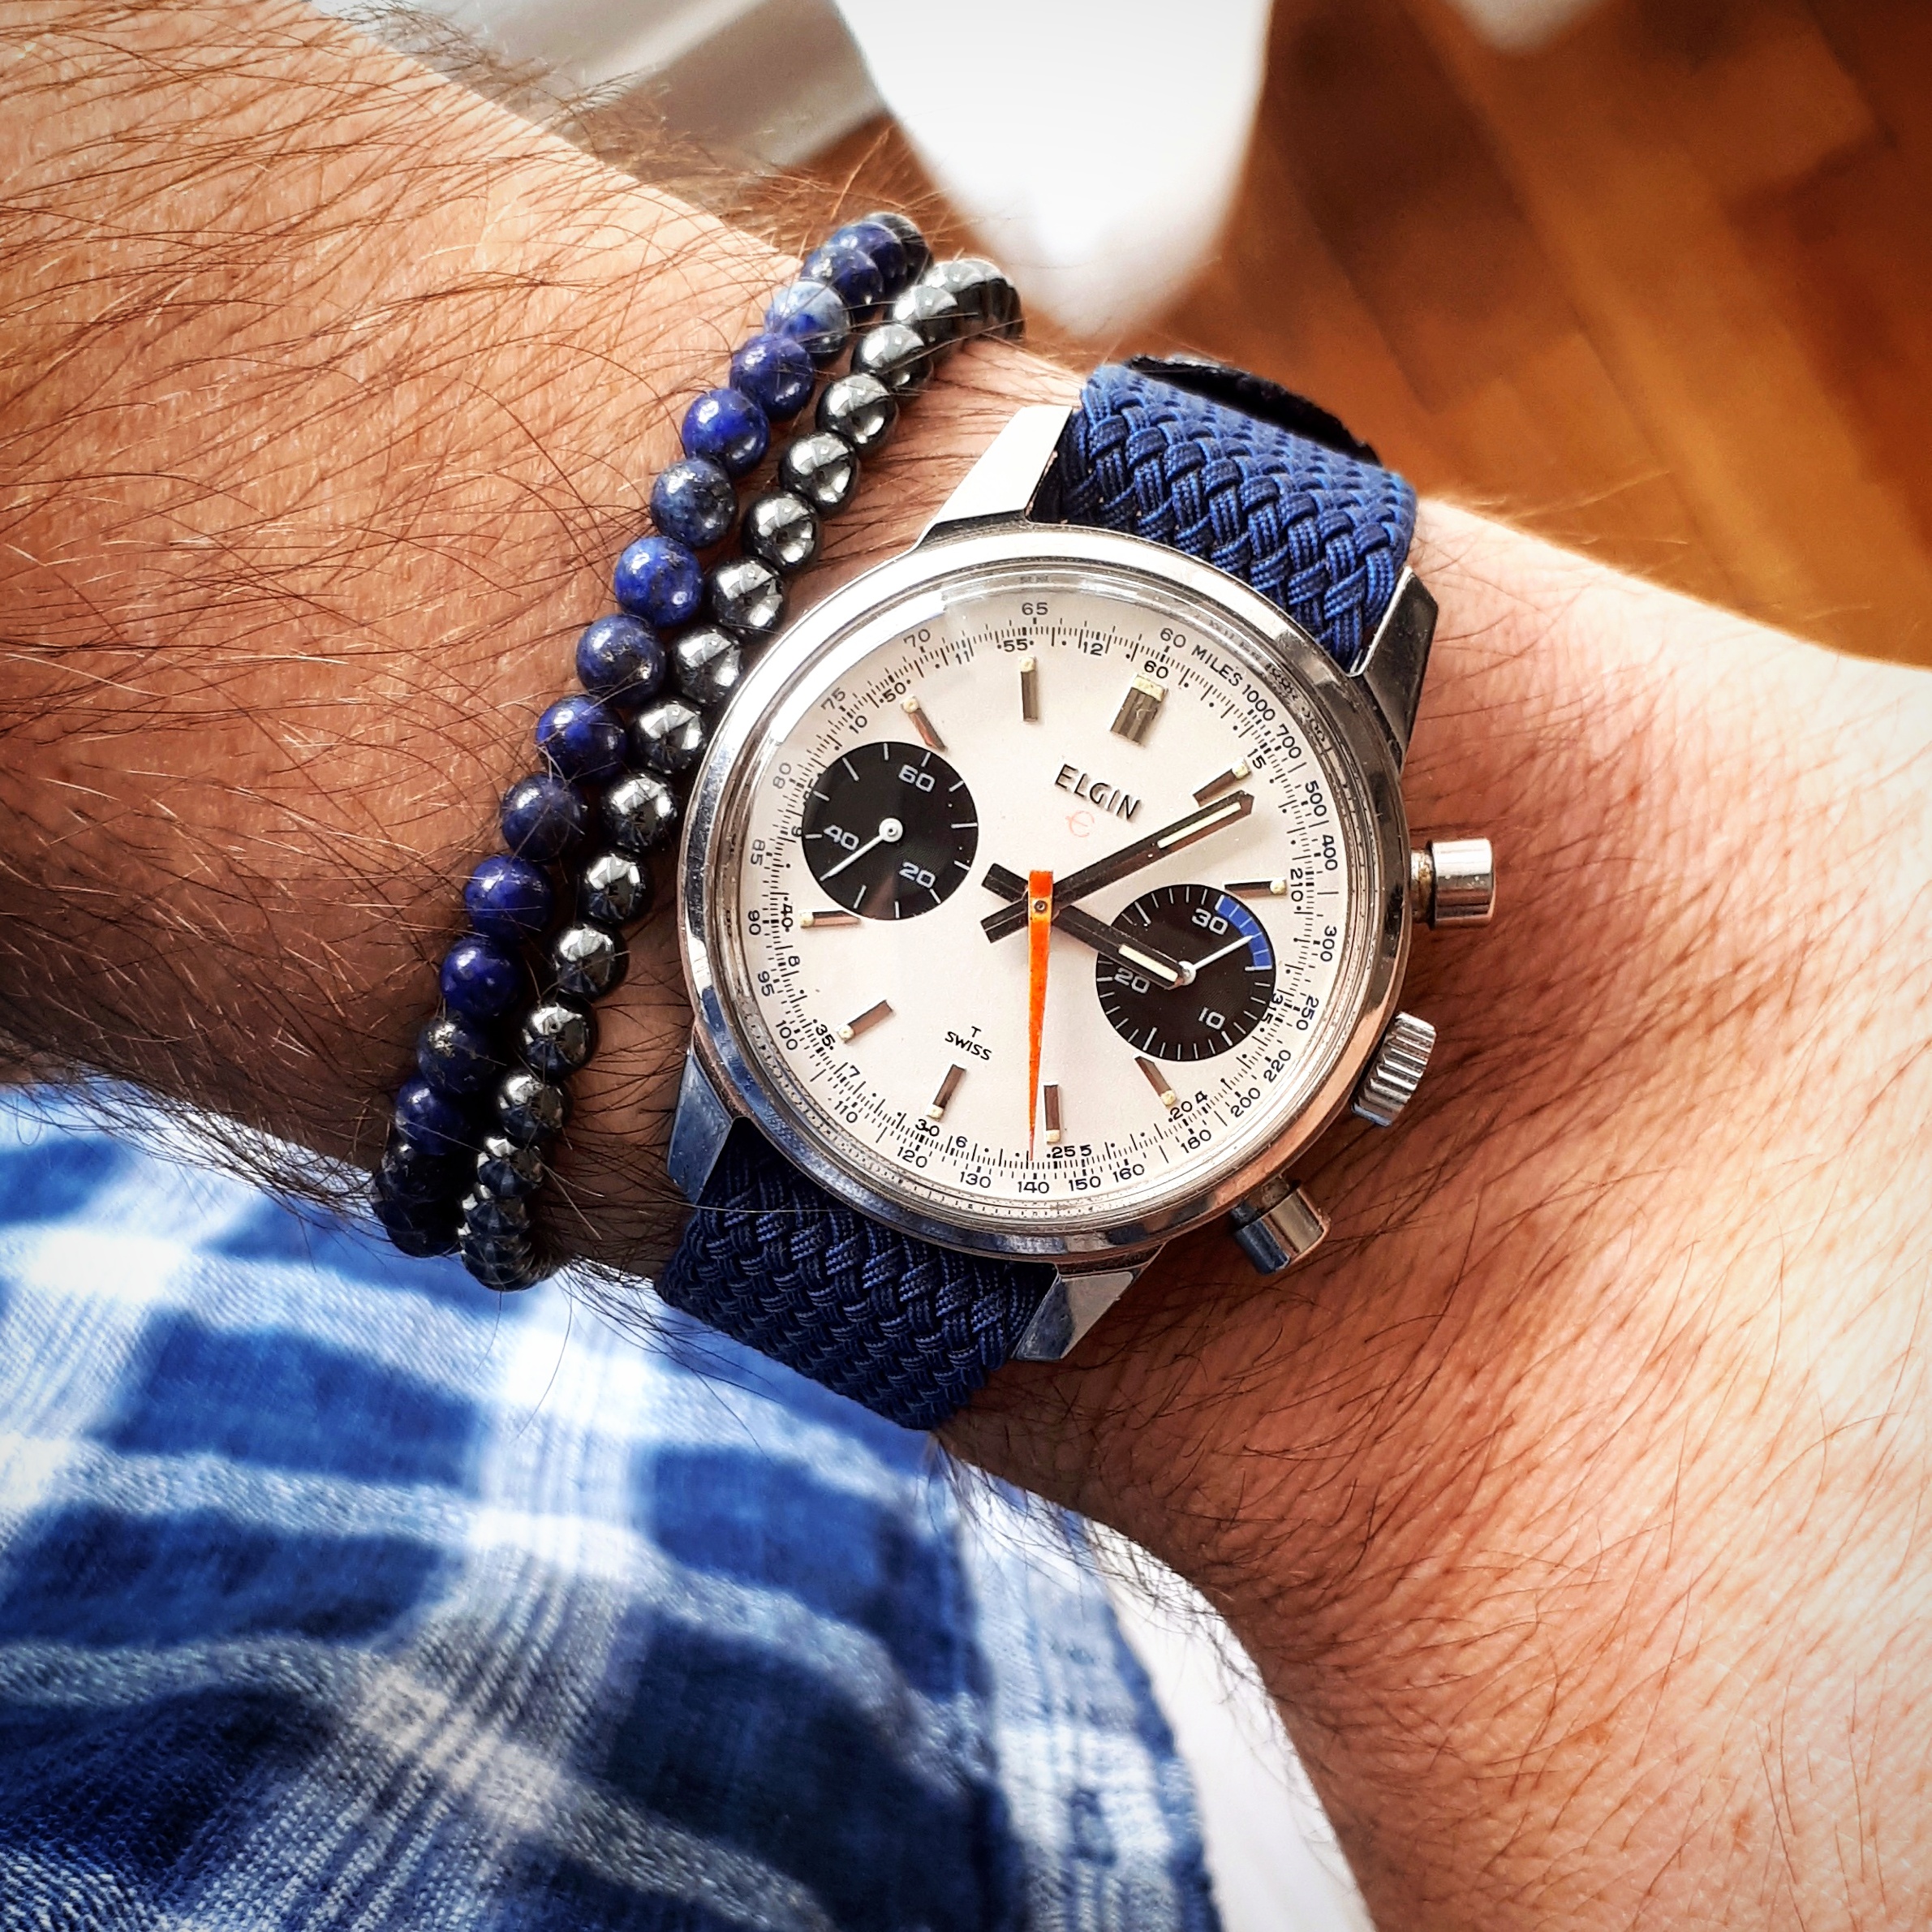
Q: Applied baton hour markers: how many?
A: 10